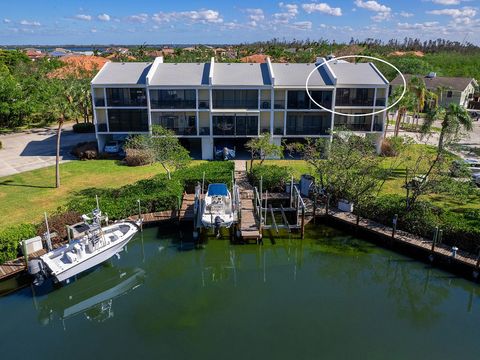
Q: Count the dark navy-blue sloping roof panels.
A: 4